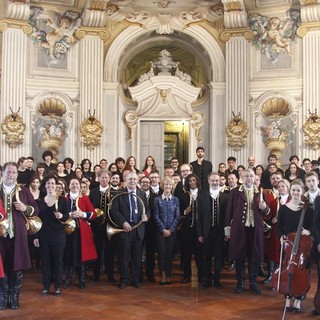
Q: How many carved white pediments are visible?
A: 1